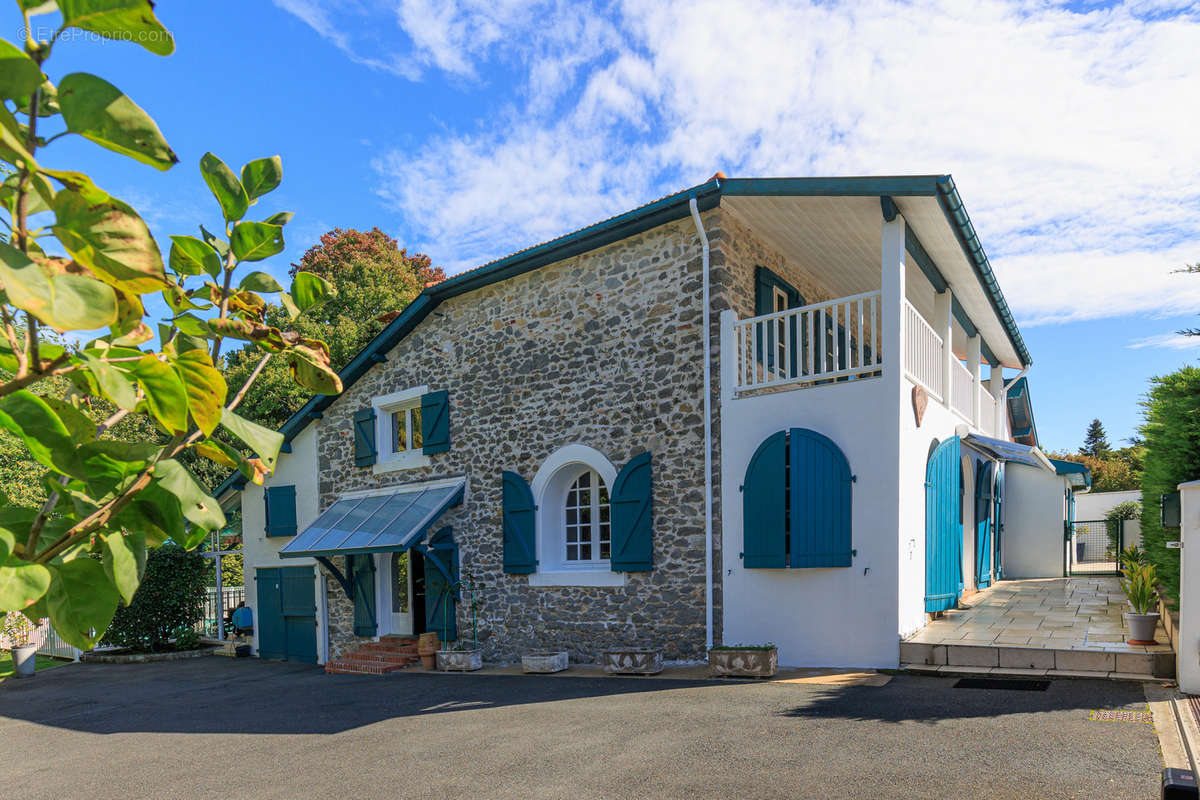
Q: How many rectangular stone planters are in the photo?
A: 4